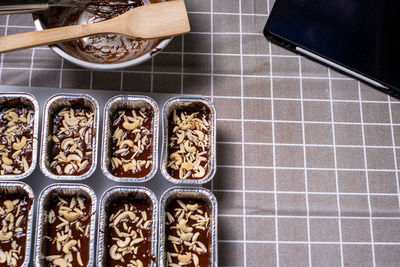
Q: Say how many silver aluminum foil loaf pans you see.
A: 8